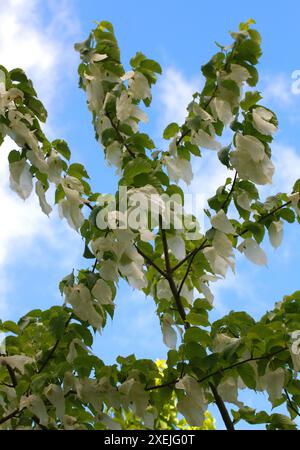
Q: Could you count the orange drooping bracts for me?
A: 0